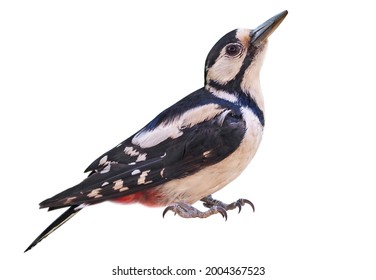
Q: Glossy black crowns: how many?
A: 1